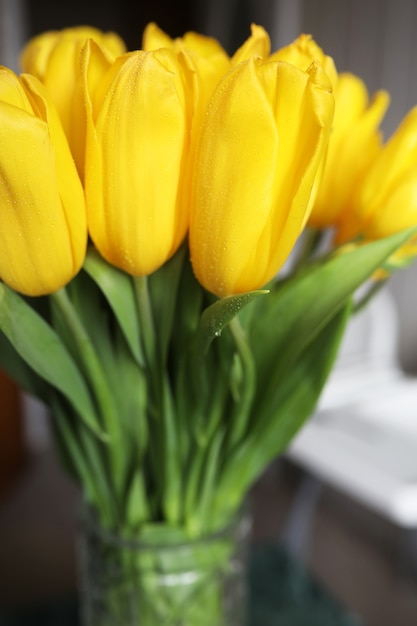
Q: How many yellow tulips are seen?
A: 8